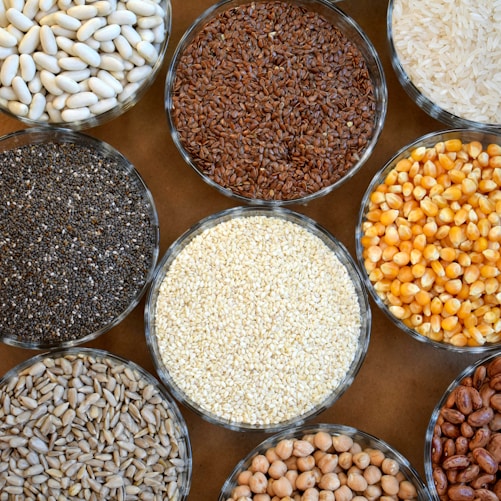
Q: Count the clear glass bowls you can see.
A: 9